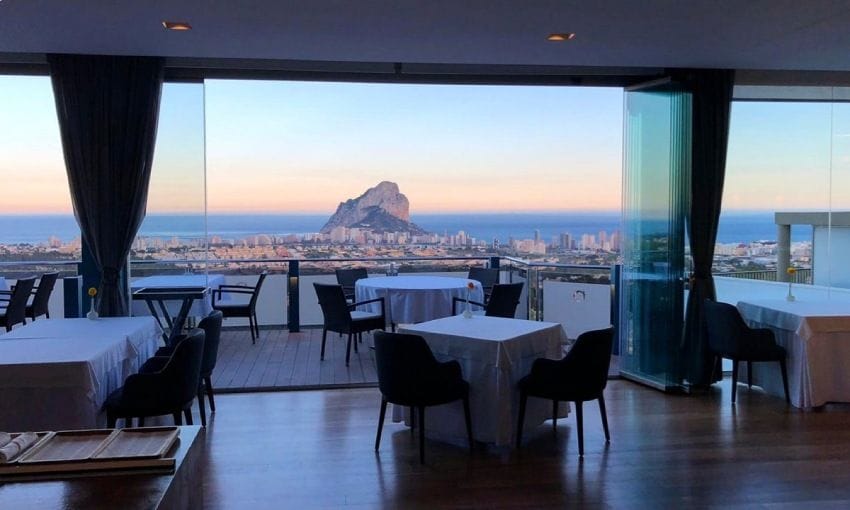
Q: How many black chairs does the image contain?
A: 12